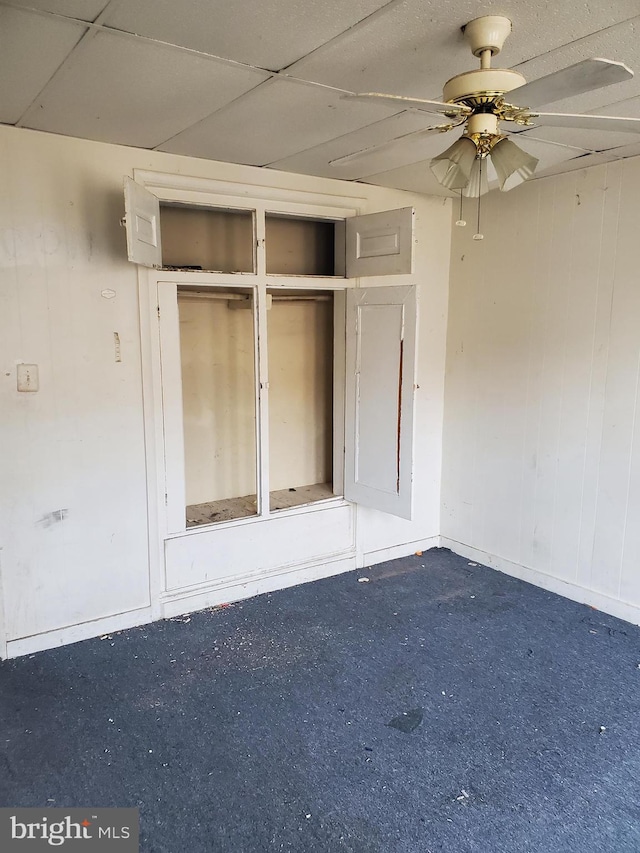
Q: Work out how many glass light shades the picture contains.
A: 3